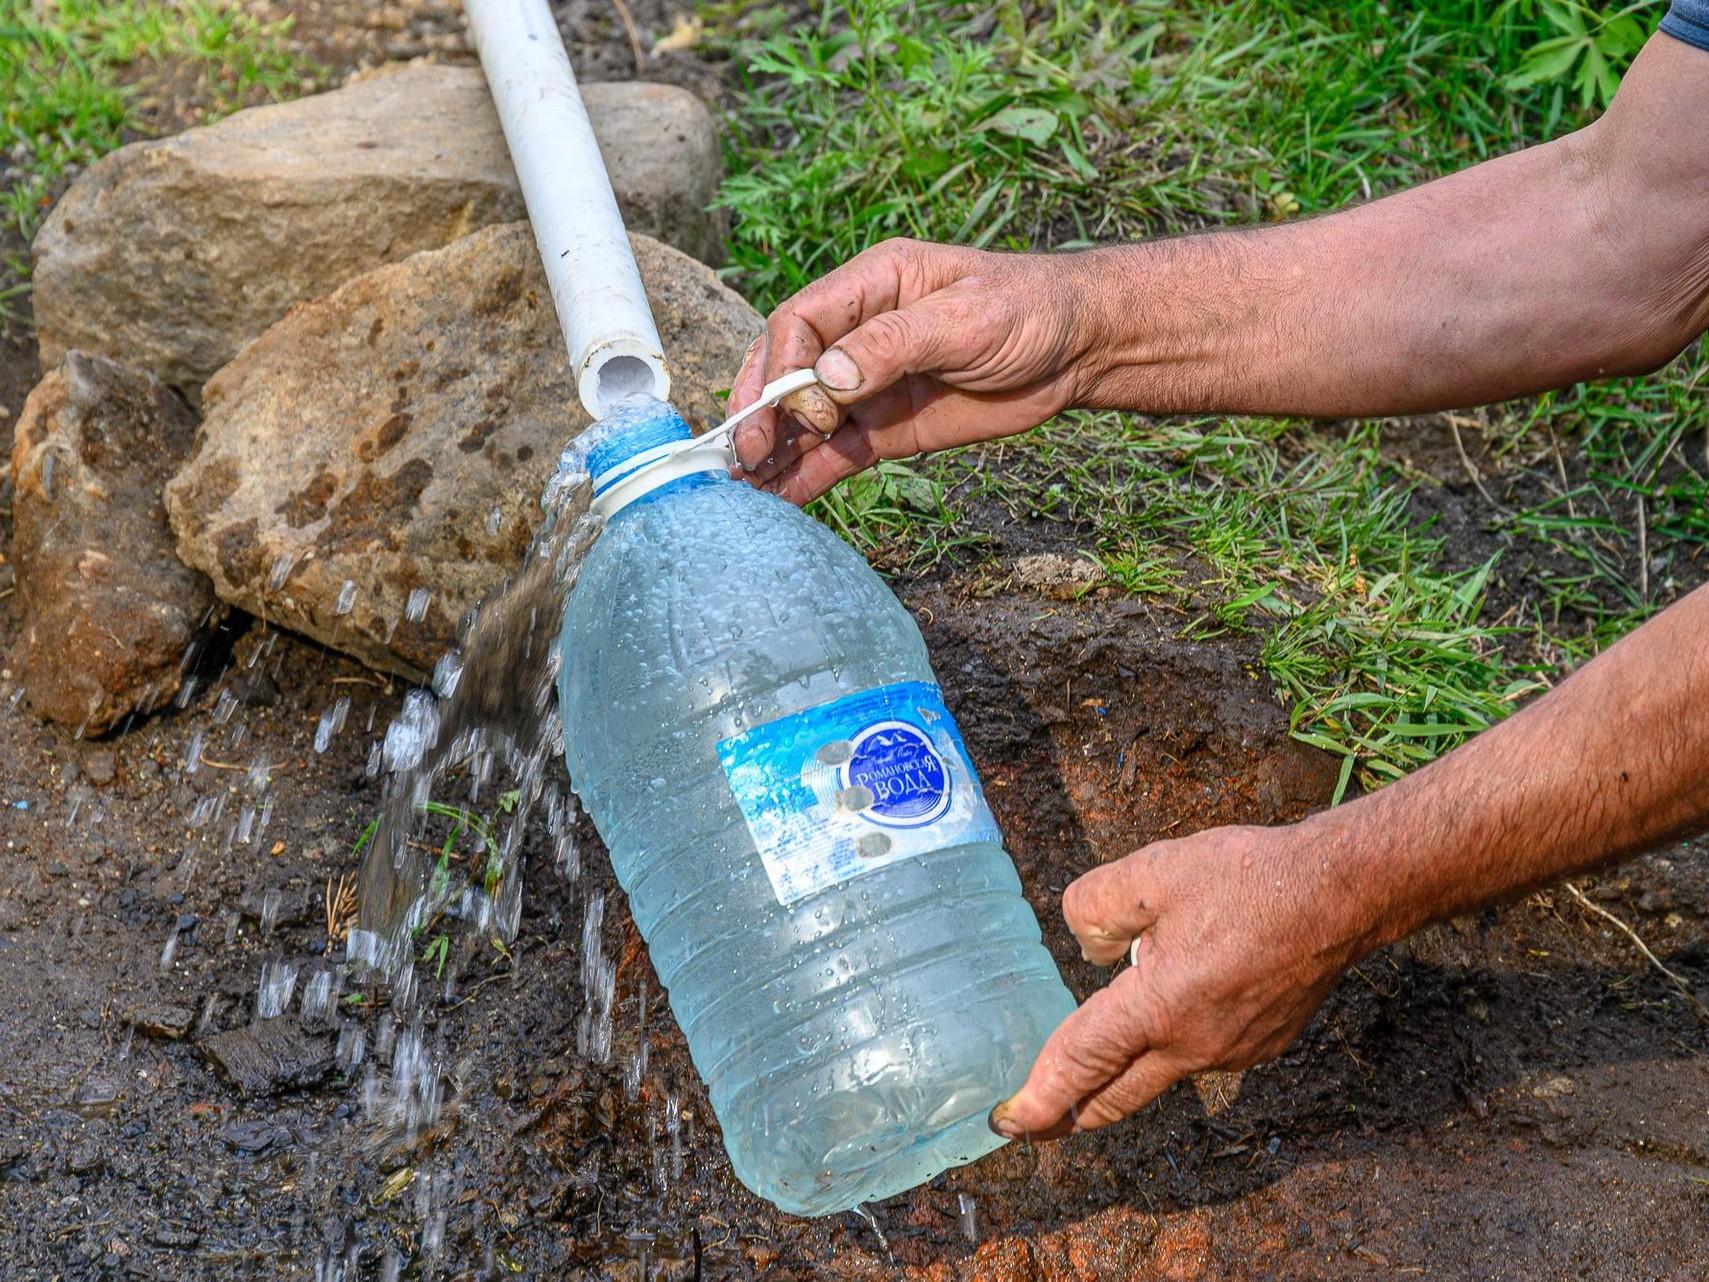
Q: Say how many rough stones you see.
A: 3